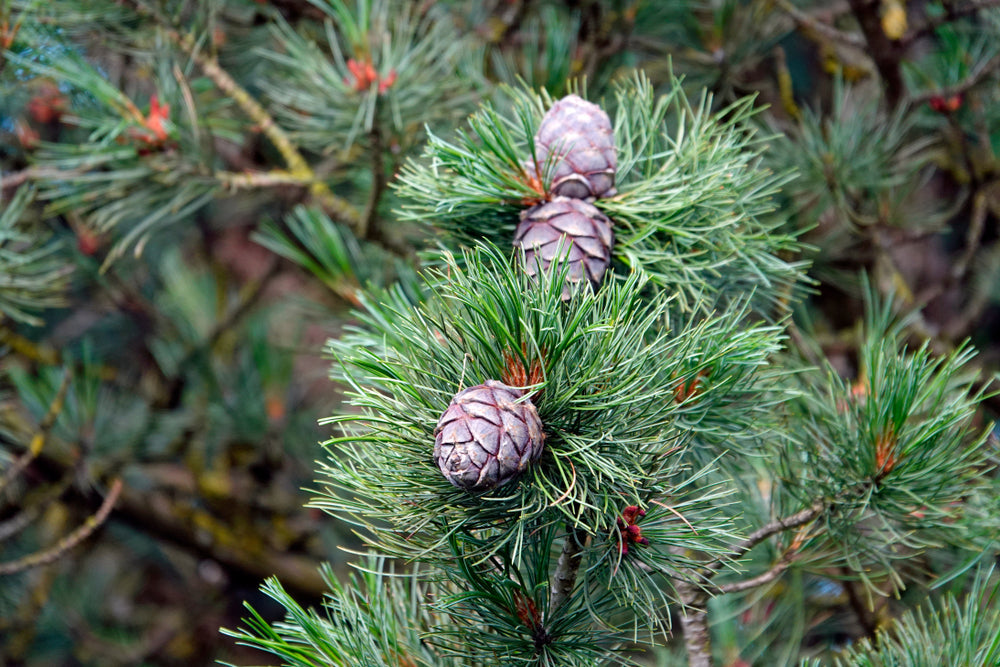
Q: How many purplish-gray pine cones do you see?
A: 3